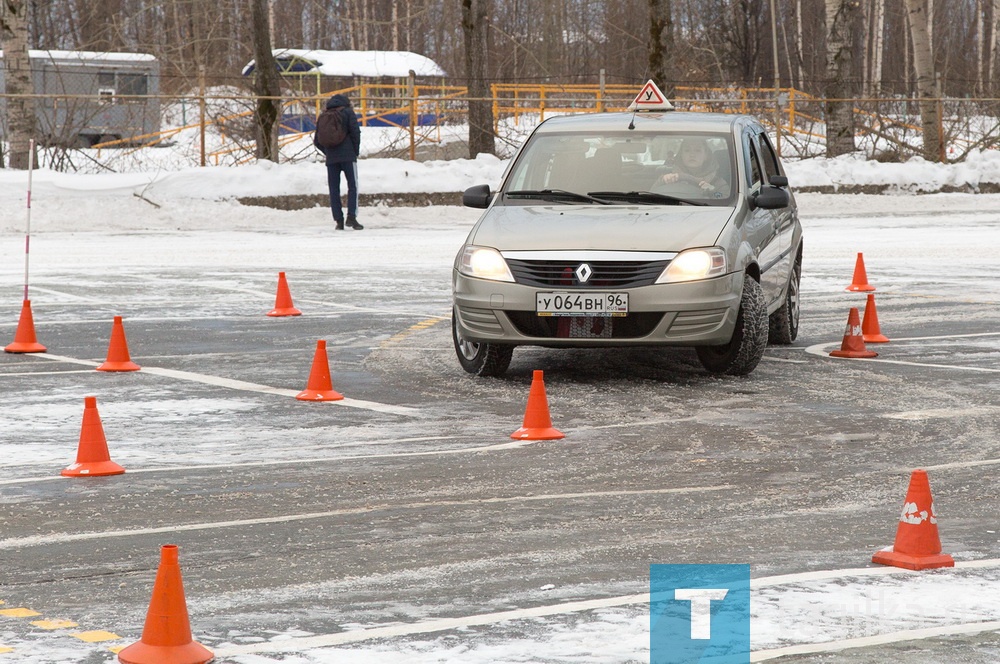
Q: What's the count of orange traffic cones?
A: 11